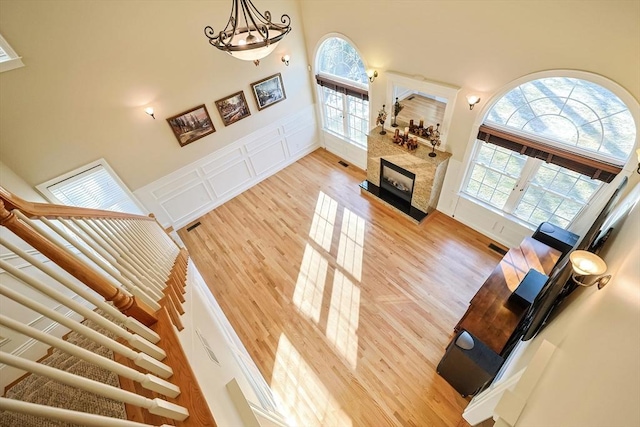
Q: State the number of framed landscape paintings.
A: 3